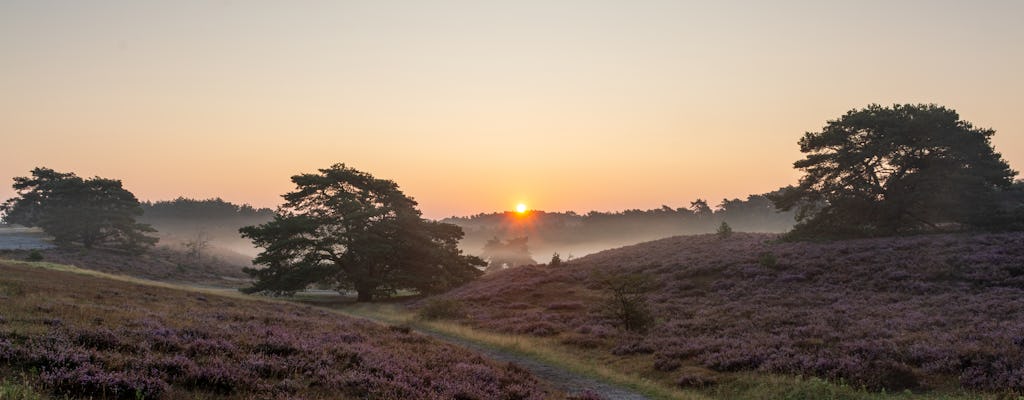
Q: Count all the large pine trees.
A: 3